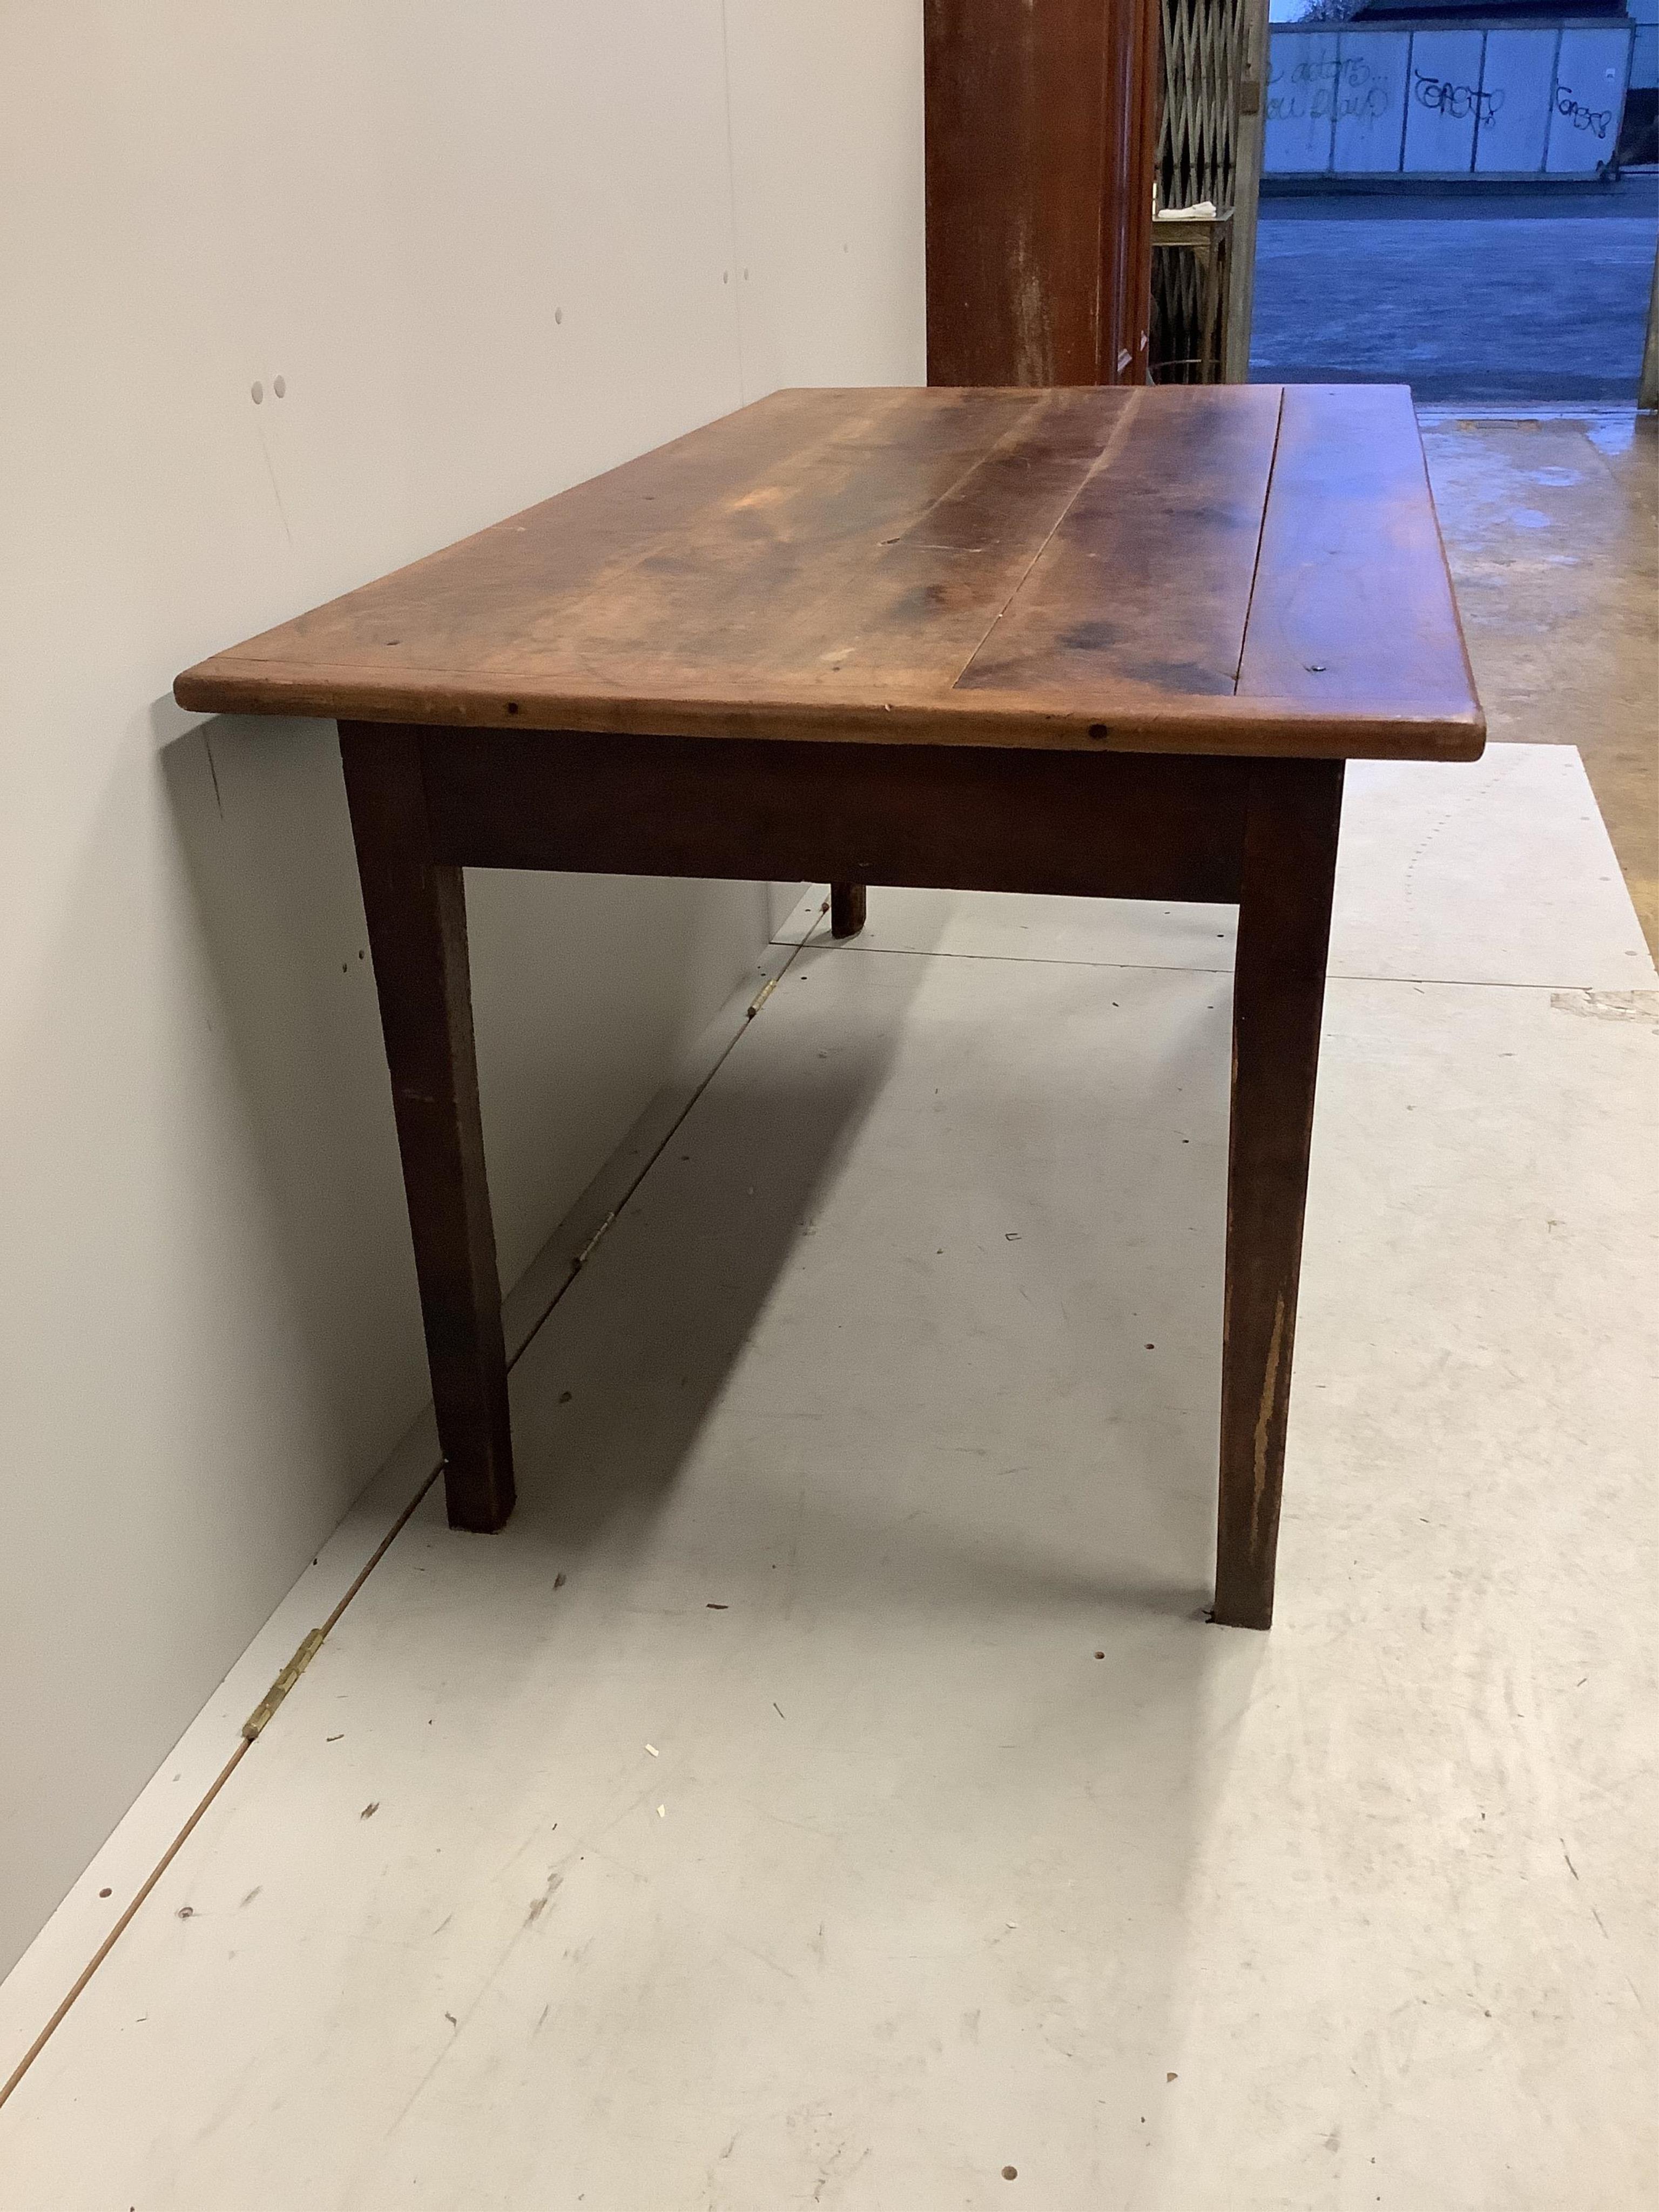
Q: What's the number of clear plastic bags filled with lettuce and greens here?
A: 0